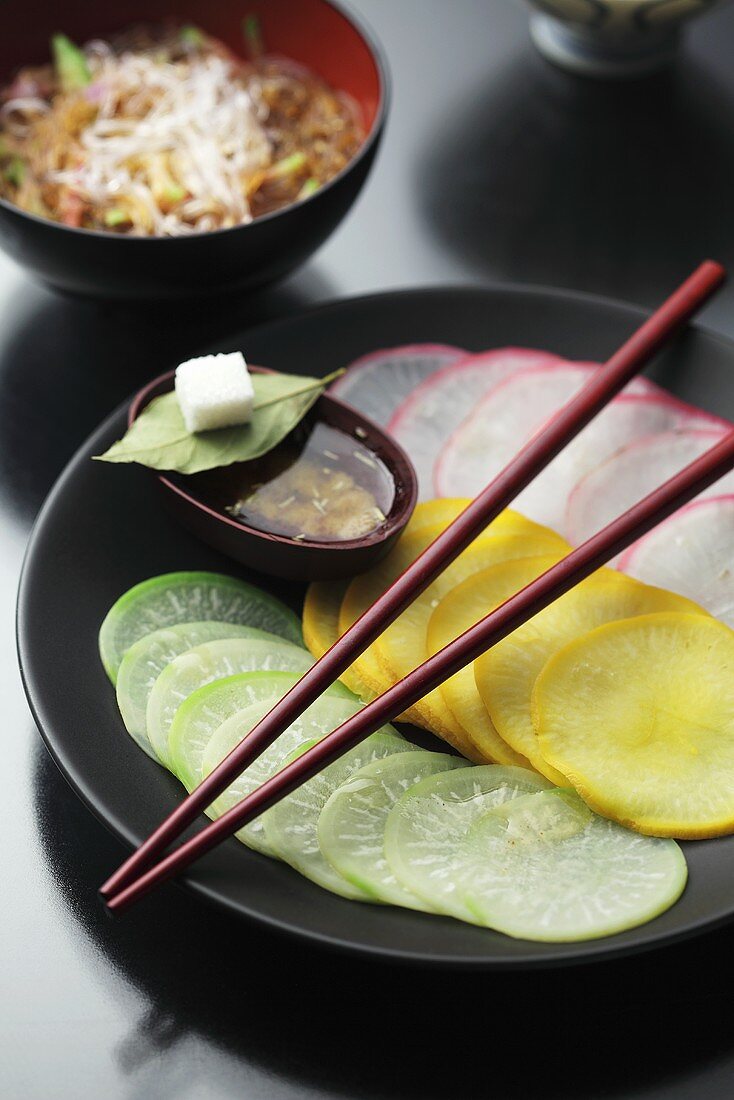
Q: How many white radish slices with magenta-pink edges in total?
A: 6